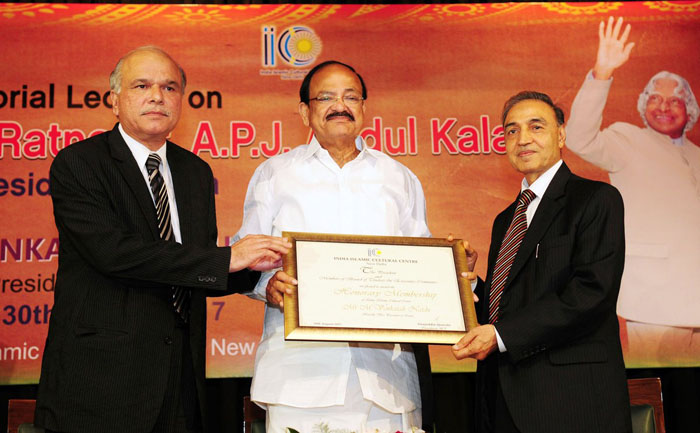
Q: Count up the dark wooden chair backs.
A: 3